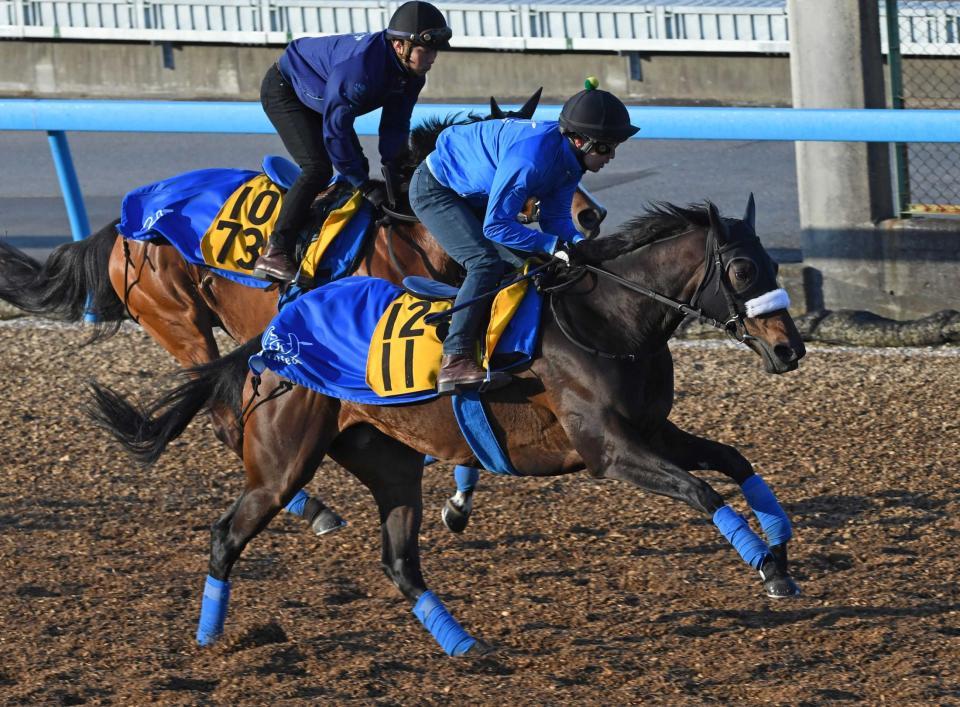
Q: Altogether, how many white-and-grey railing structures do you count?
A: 1